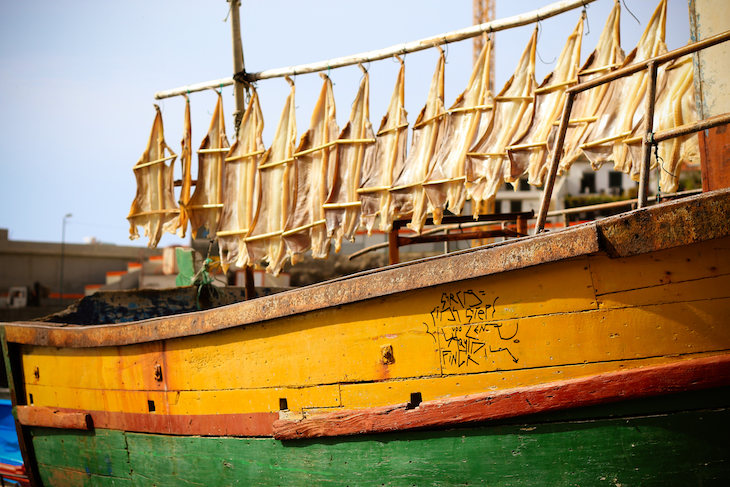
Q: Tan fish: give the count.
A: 15